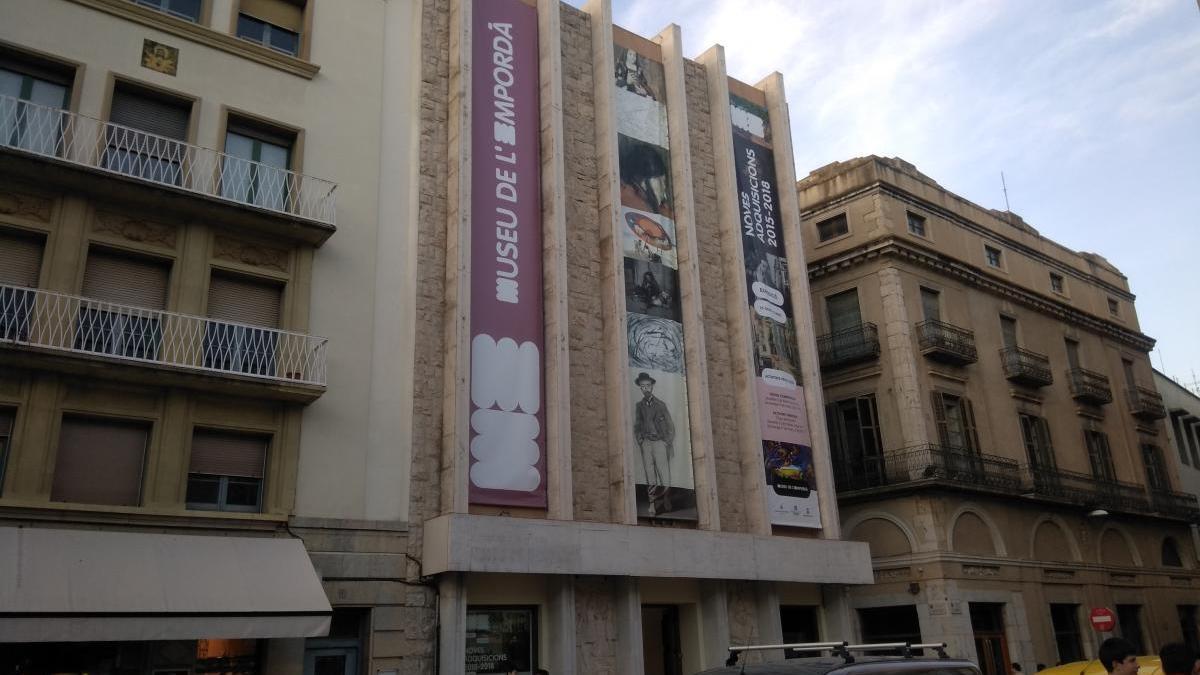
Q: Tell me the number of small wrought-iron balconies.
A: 5